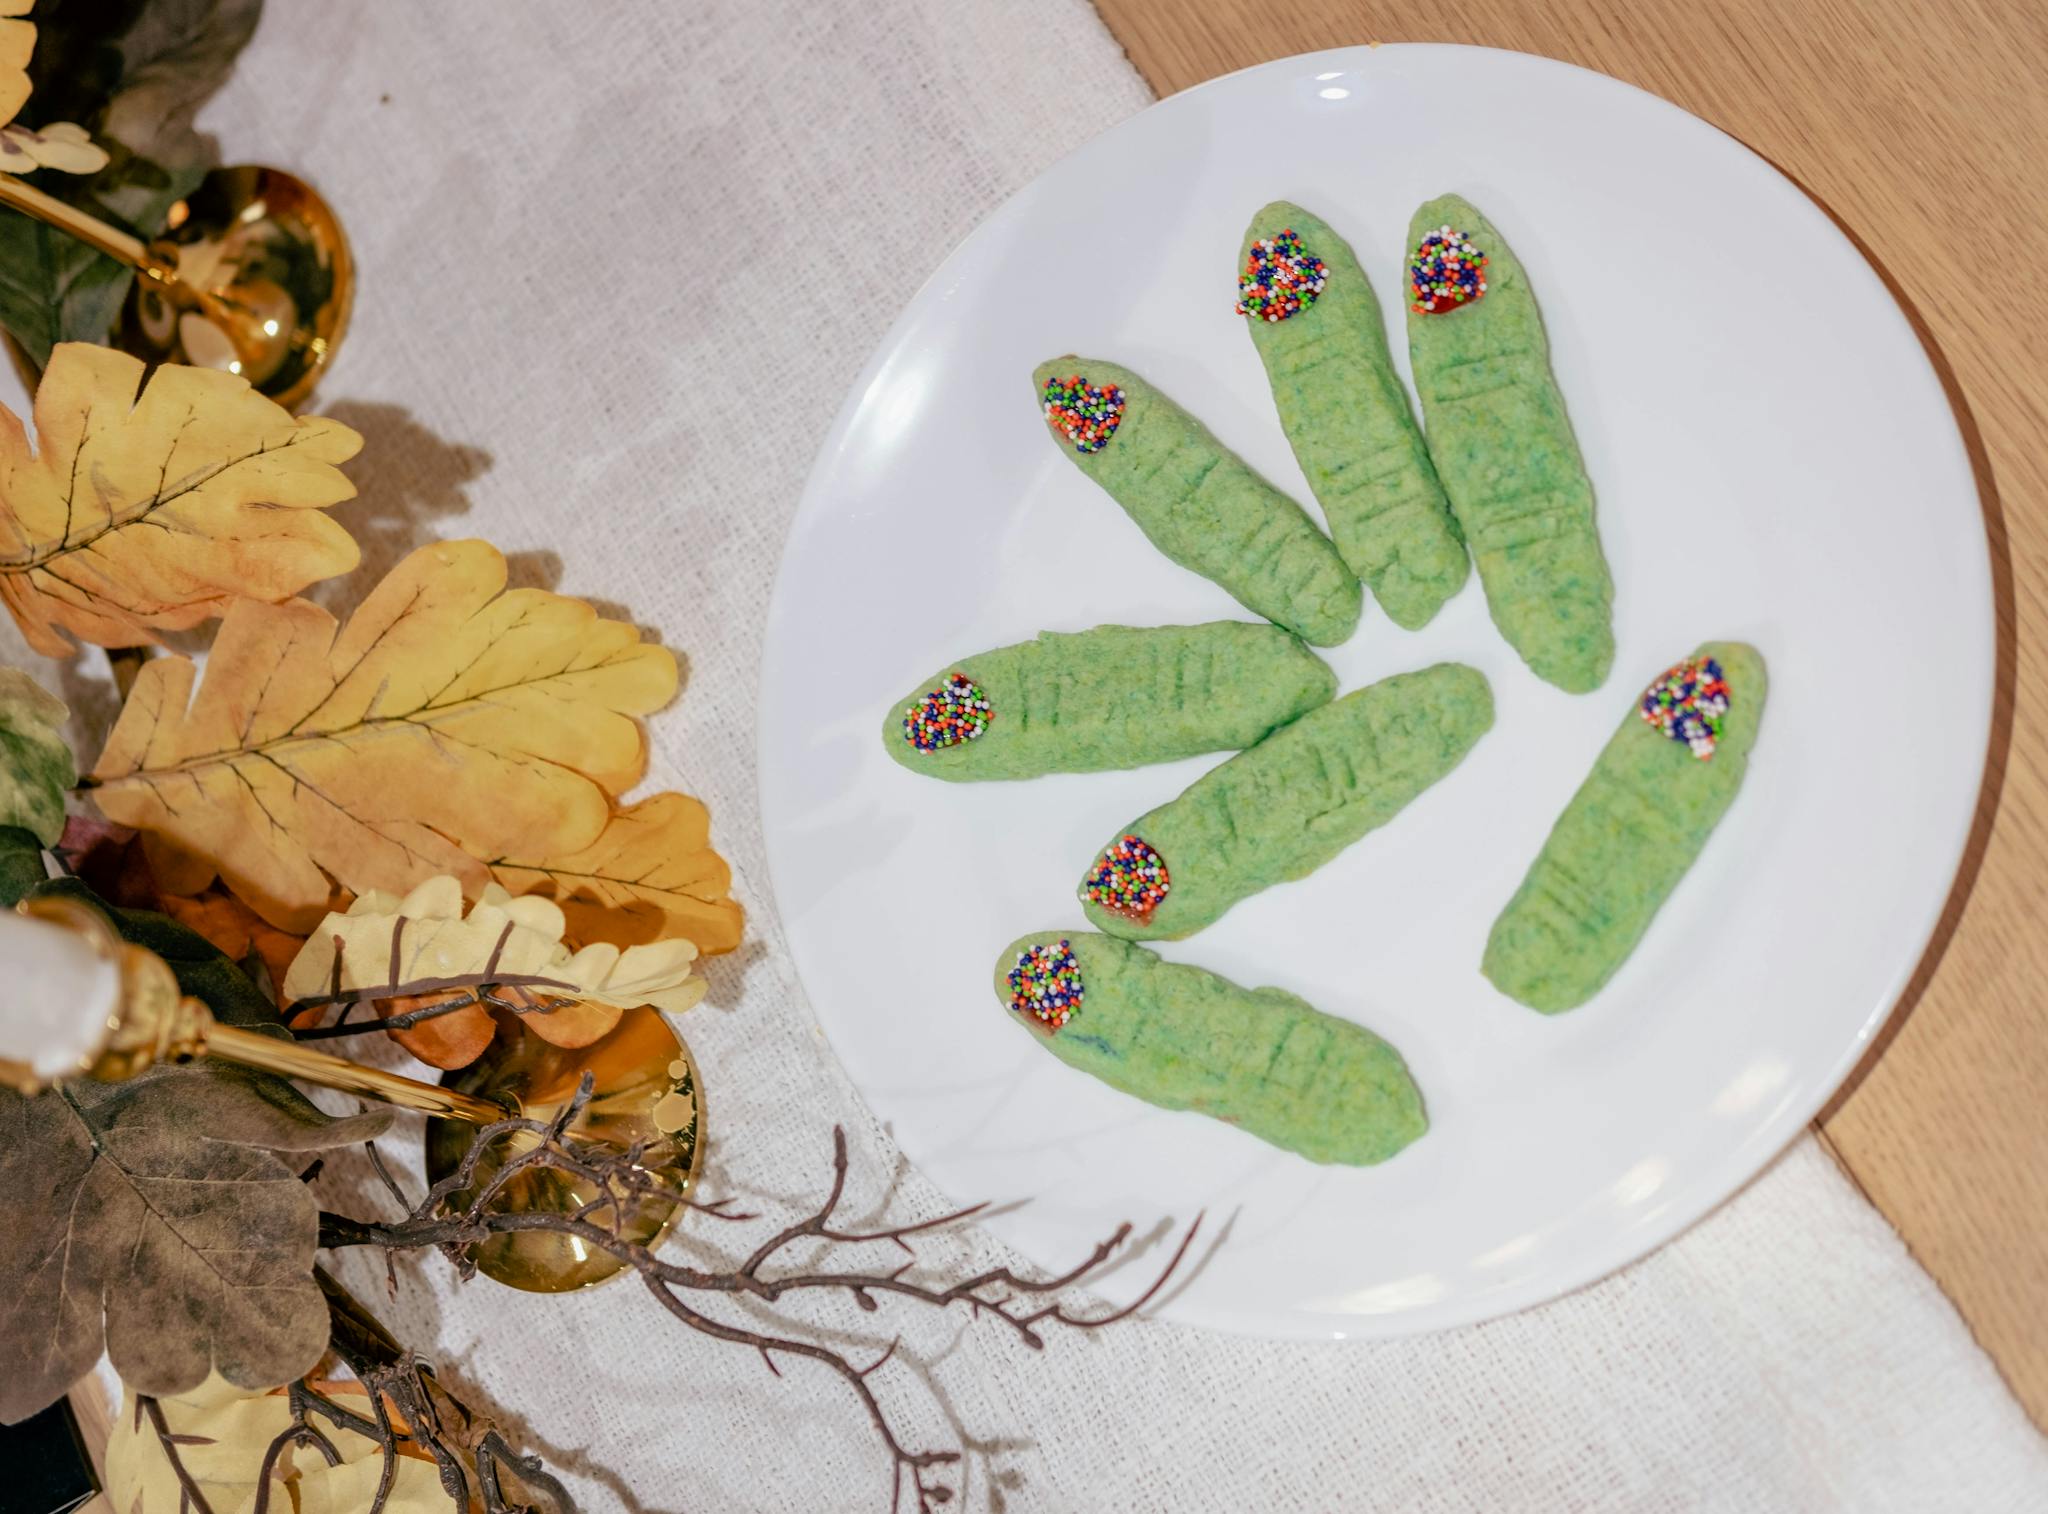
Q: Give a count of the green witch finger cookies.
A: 7